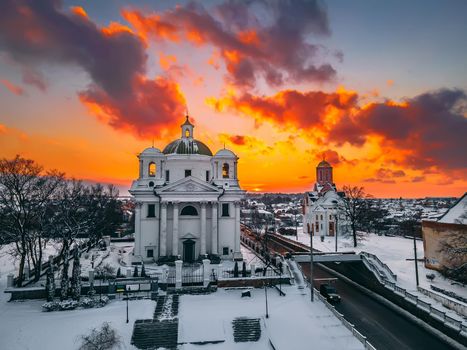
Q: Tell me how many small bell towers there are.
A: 2